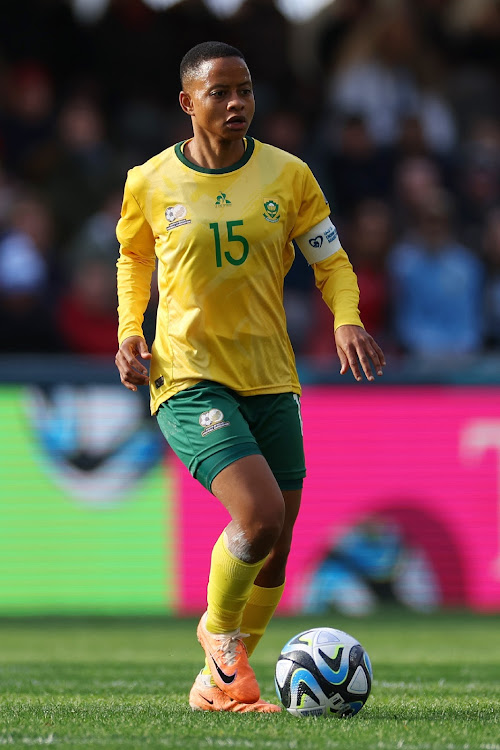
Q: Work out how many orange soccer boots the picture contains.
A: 2